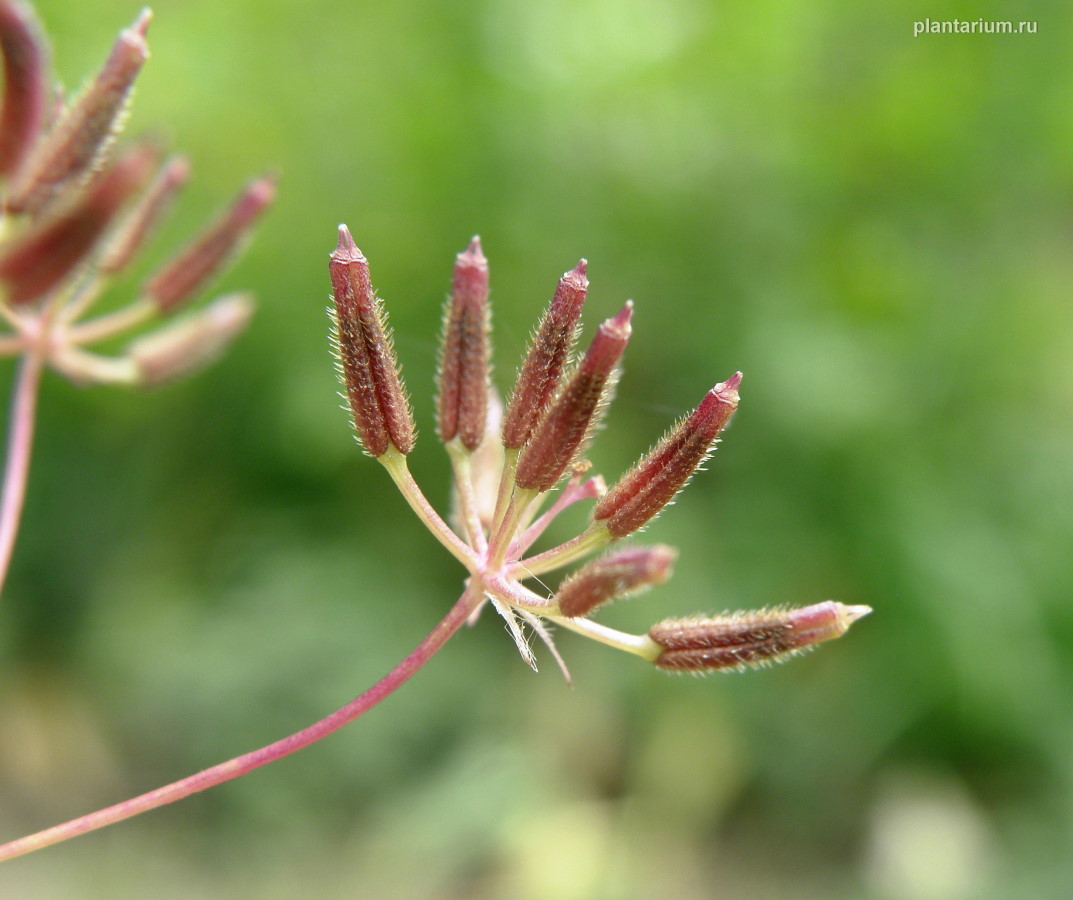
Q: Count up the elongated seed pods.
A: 13